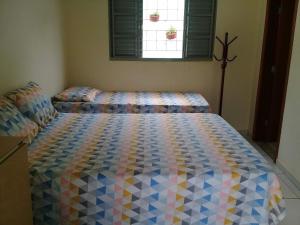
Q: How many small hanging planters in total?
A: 2